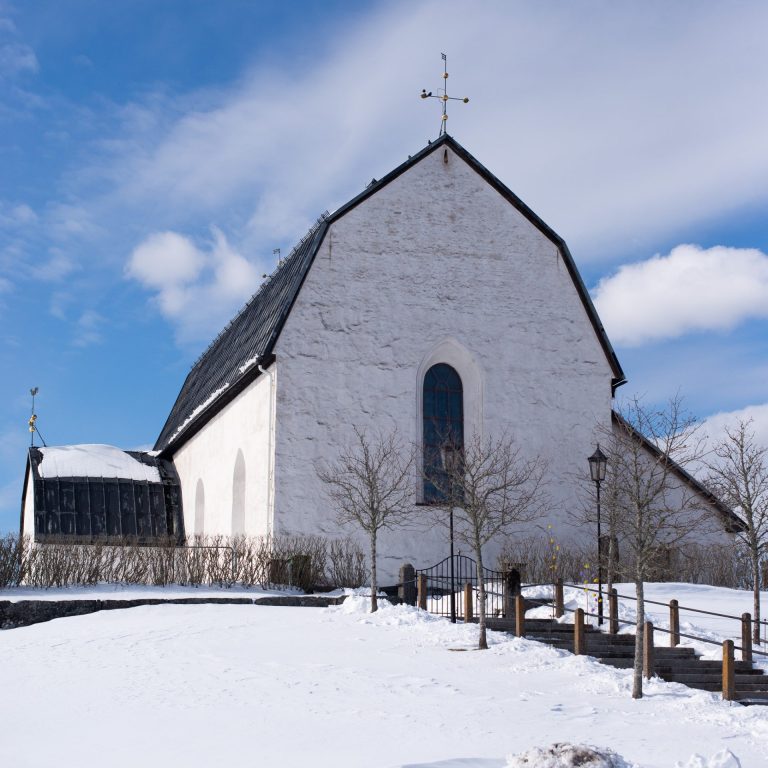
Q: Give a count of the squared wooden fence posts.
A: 10